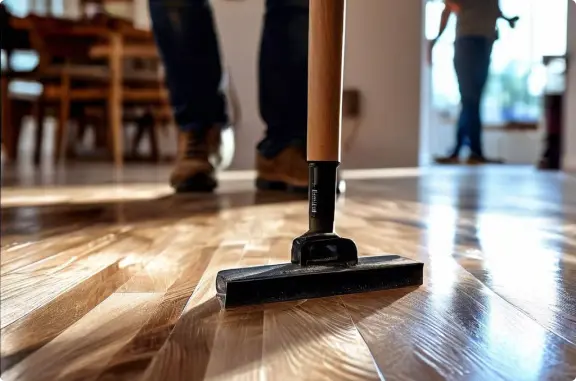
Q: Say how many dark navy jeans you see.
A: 2